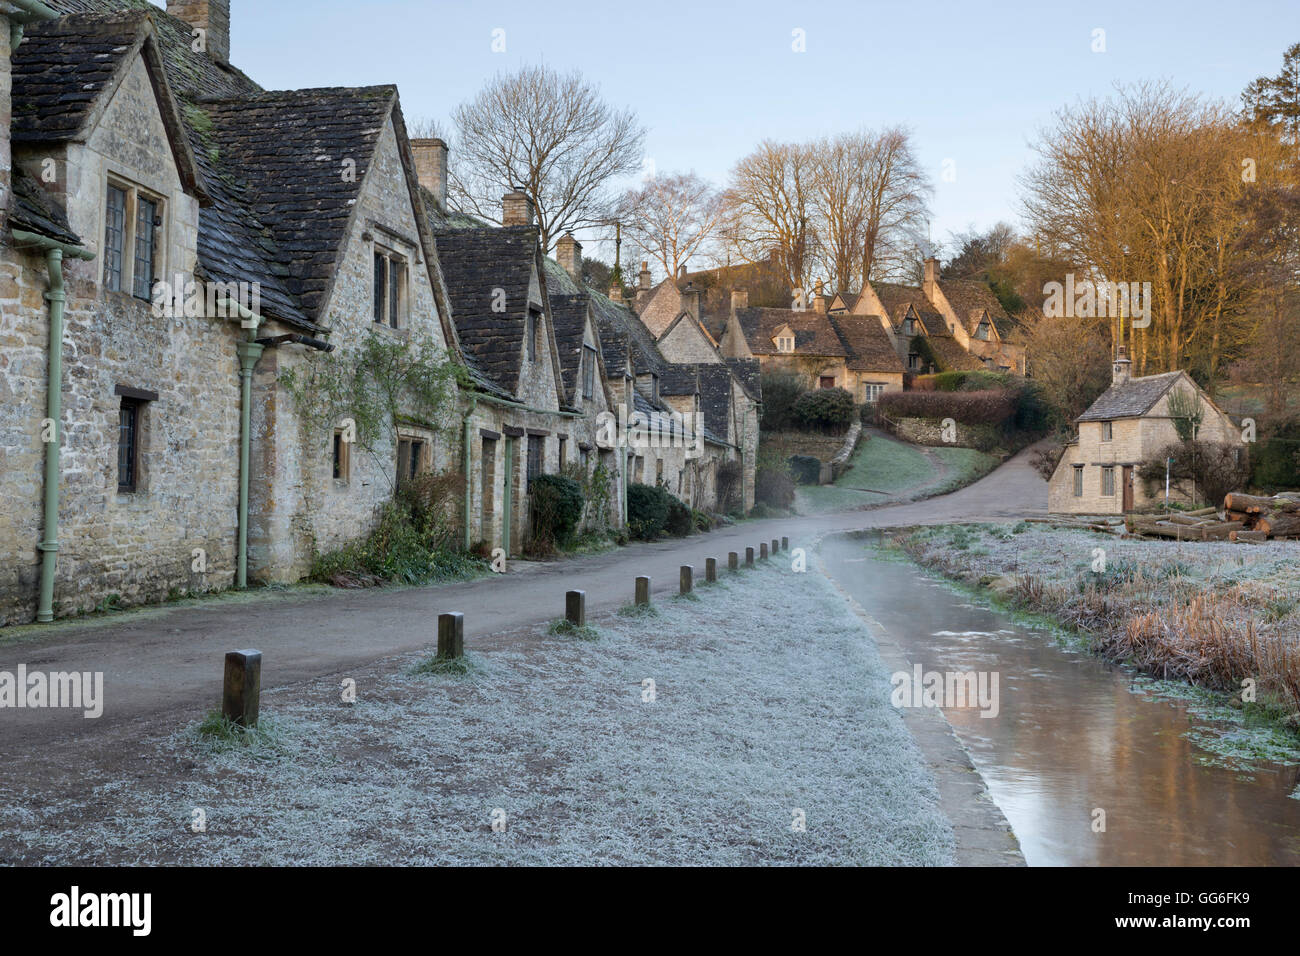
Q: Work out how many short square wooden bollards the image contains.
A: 11